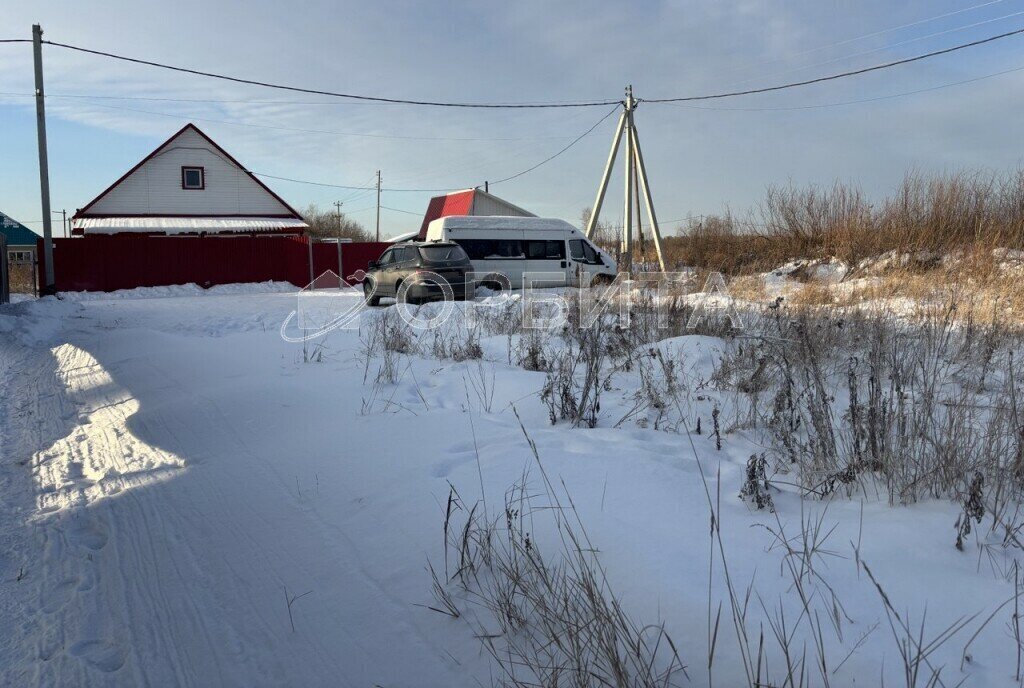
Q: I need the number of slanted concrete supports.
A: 2